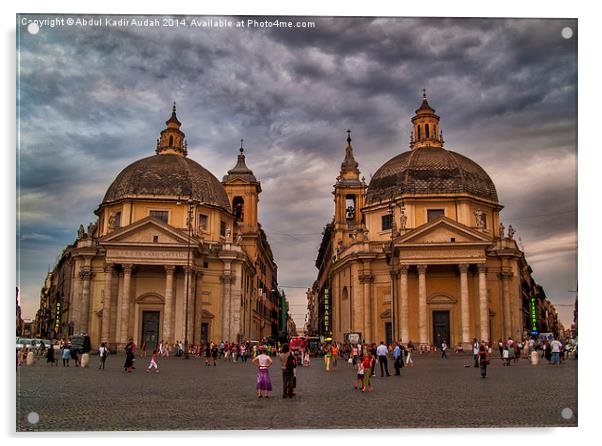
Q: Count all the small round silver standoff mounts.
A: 4